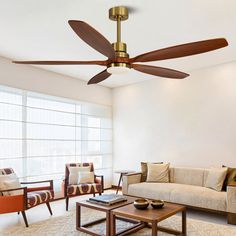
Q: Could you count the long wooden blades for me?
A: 5